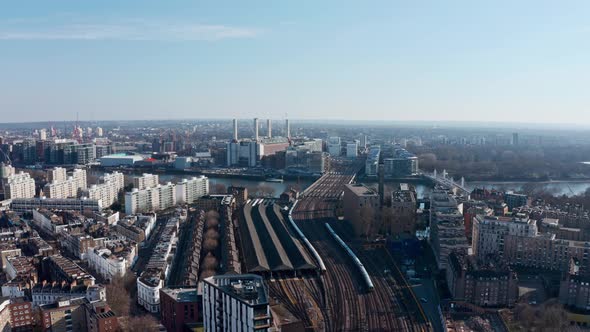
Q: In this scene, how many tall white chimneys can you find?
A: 4